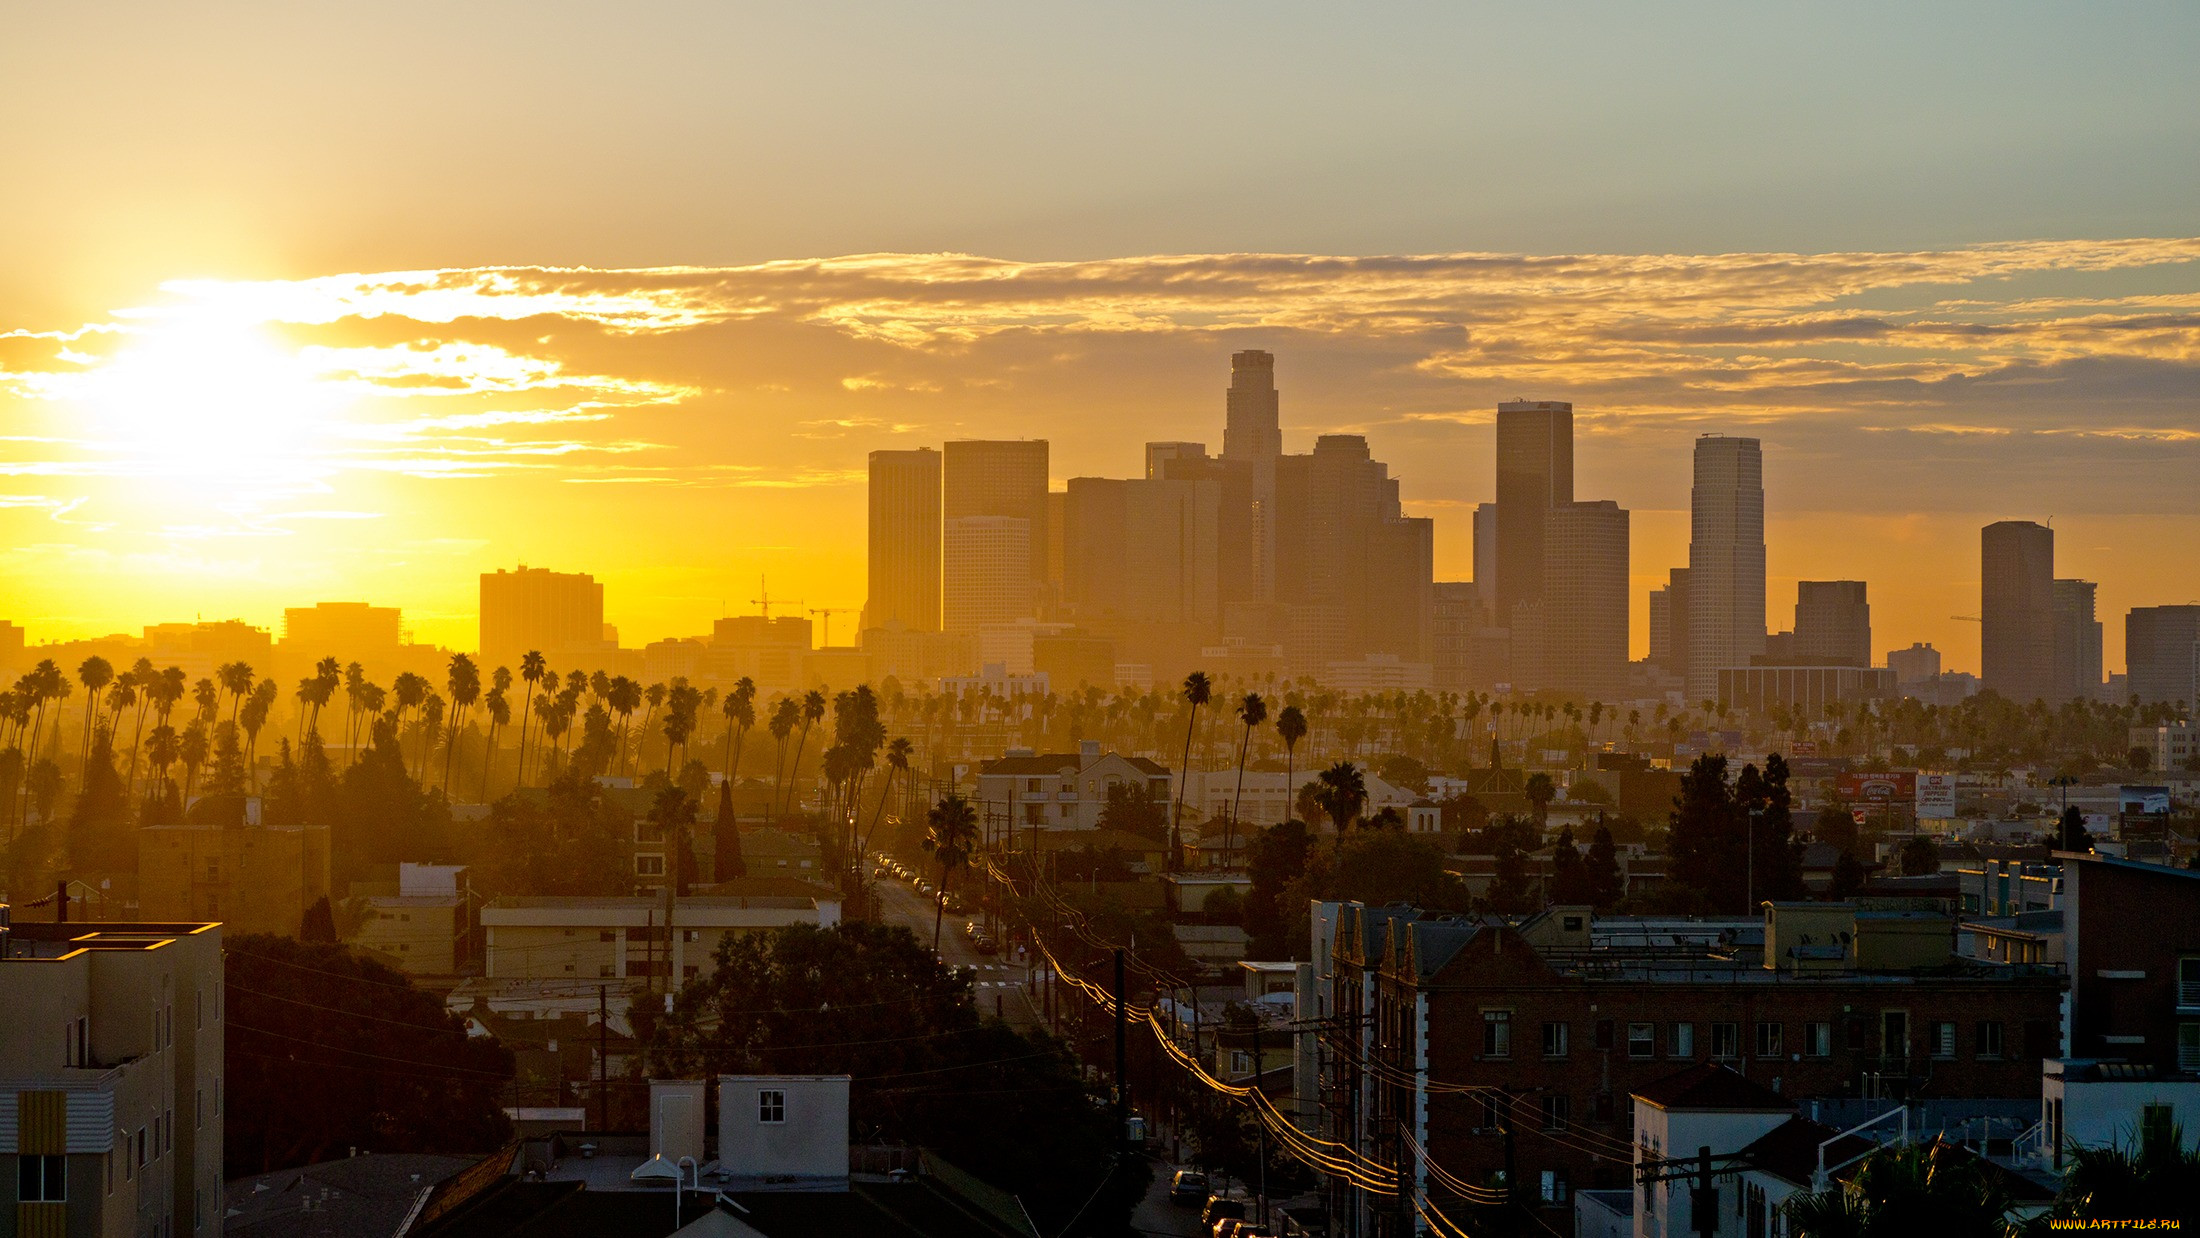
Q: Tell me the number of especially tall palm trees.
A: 3